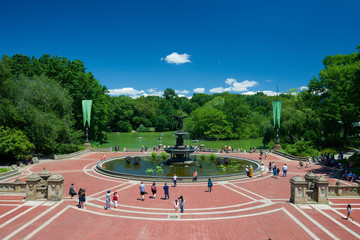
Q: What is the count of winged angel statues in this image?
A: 1